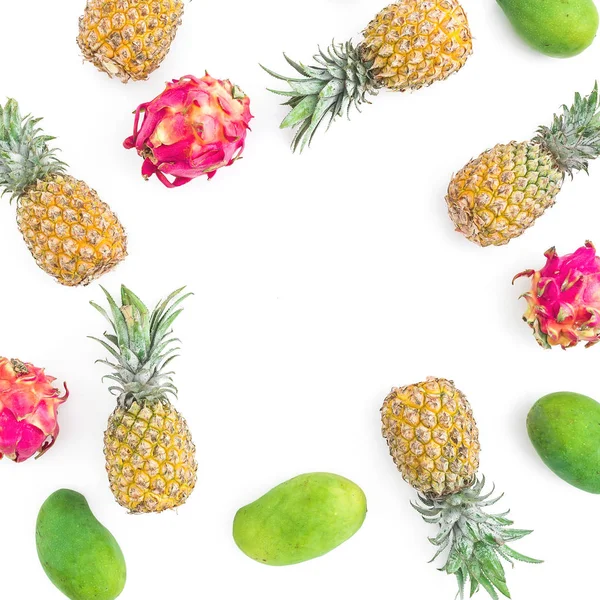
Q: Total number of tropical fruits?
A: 13